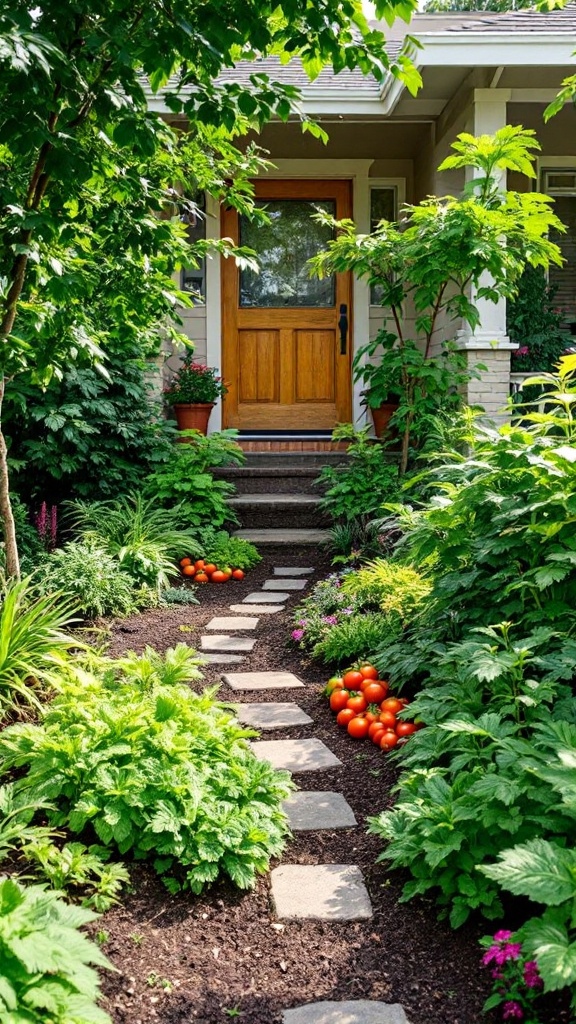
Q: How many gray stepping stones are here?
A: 13